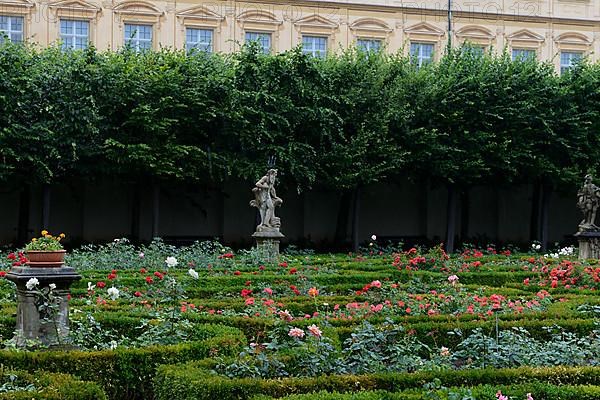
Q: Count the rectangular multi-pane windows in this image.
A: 11